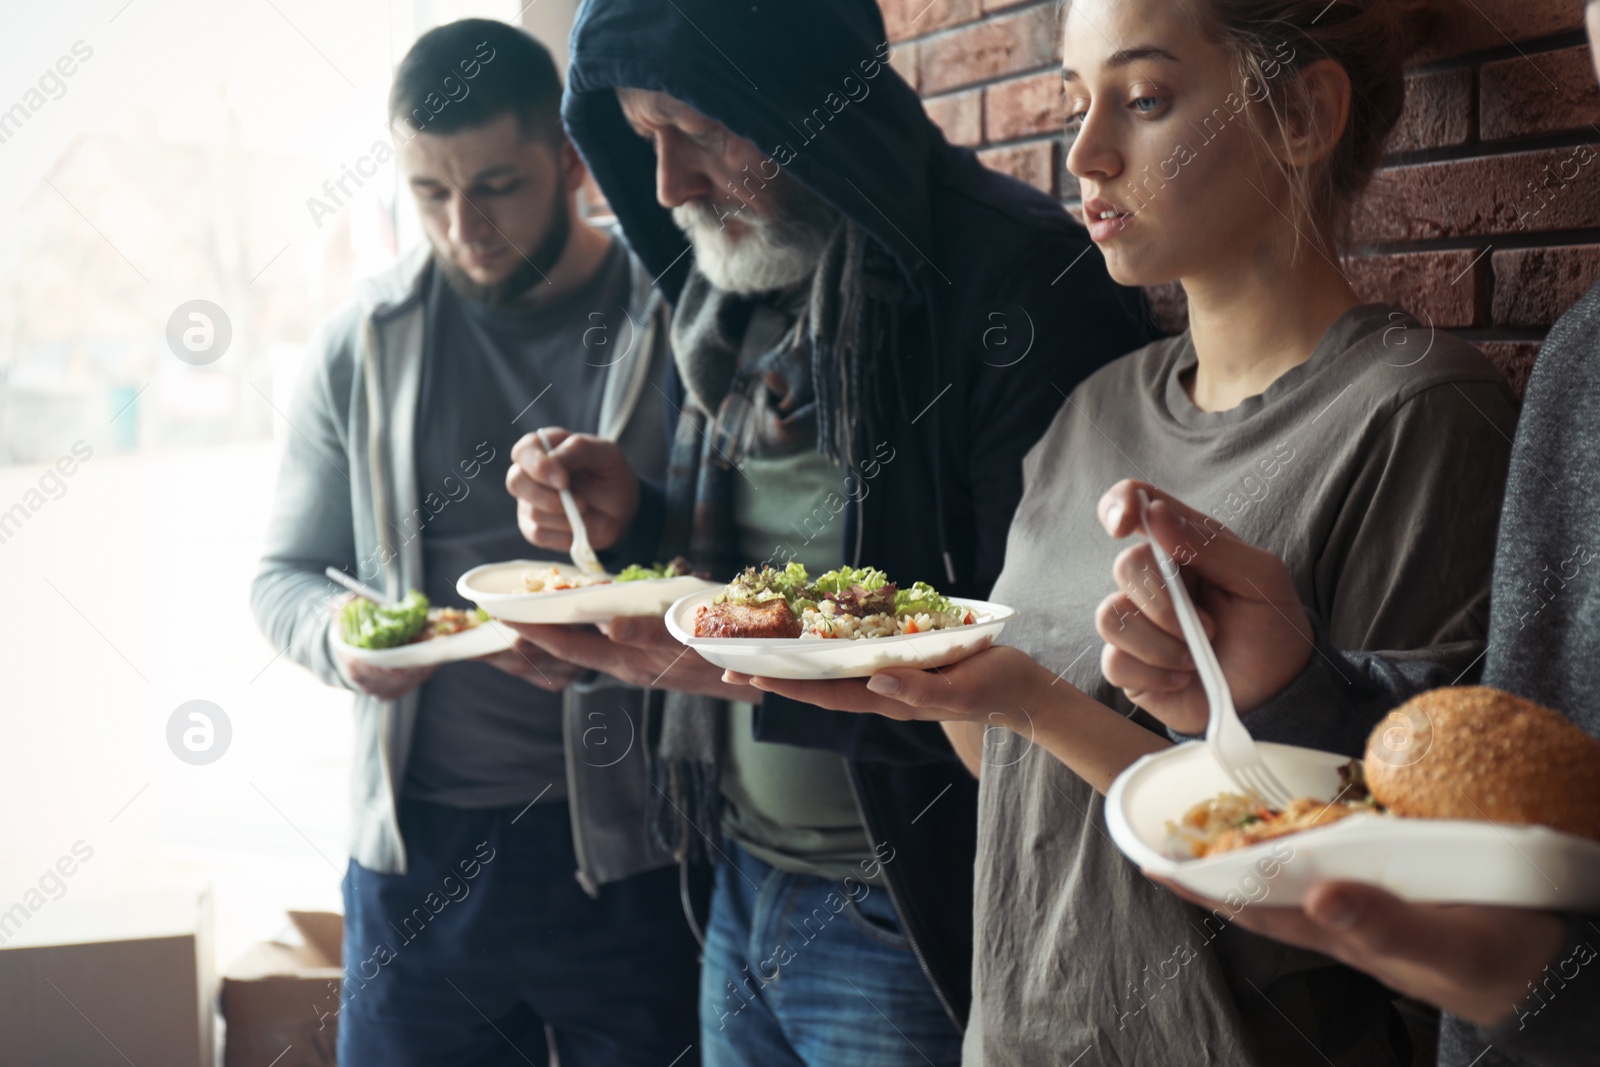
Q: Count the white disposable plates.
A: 4